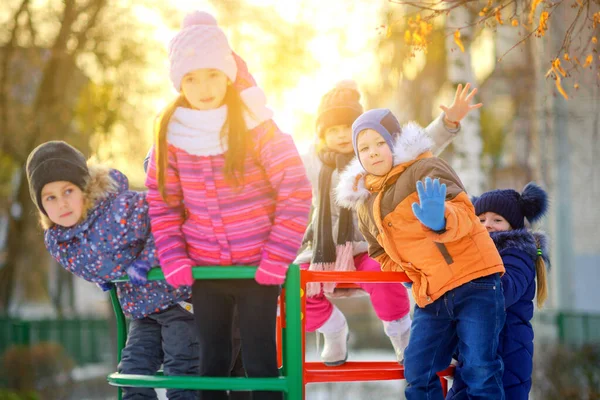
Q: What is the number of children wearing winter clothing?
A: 5